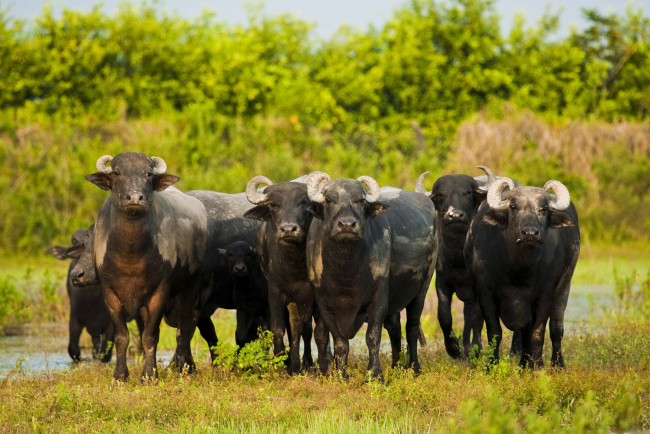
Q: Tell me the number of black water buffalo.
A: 8